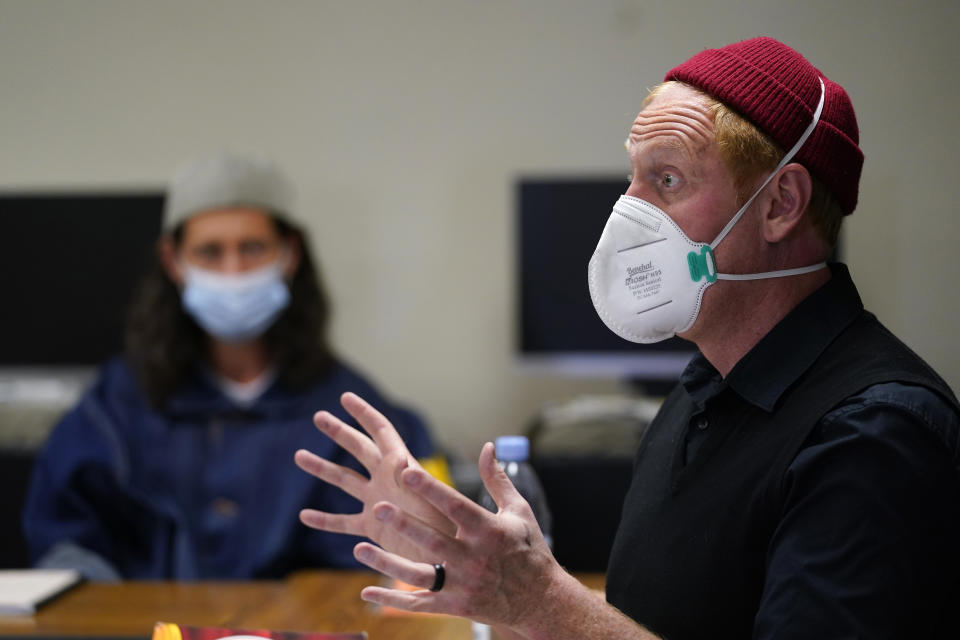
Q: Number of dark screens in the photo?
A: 2